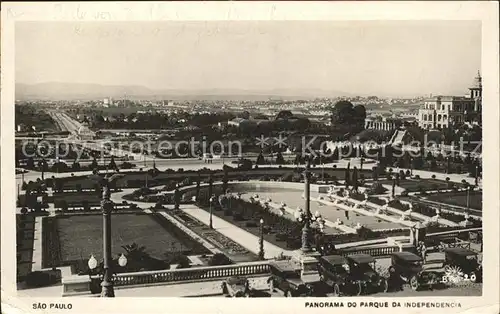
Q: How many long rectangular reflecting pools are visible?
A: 1